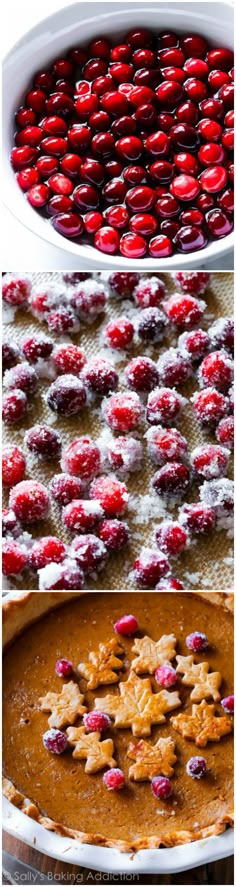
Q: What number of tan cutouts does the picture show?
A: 8